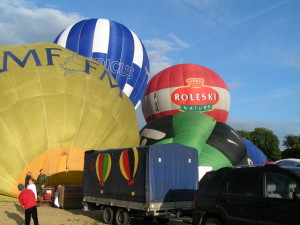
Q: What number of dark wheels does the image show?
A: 3